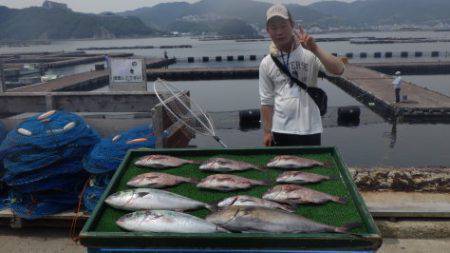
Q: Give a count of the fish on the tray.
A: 11